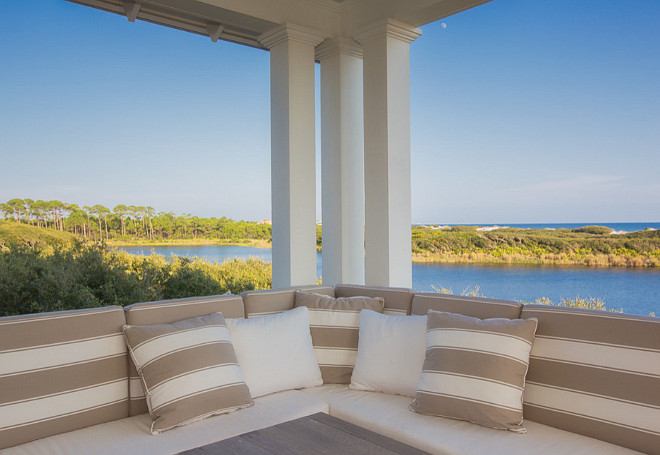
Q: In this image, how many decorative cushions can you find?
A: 5